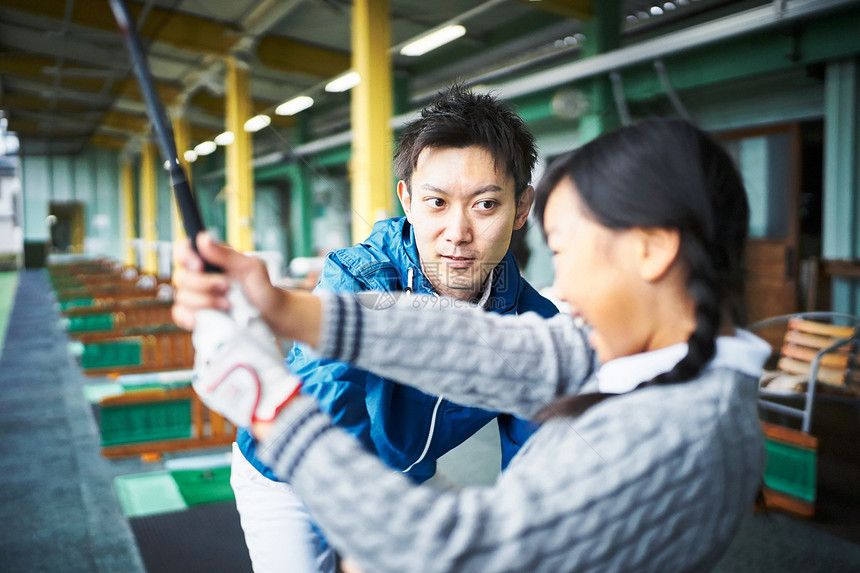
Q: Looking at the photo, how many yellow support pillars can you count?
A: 5